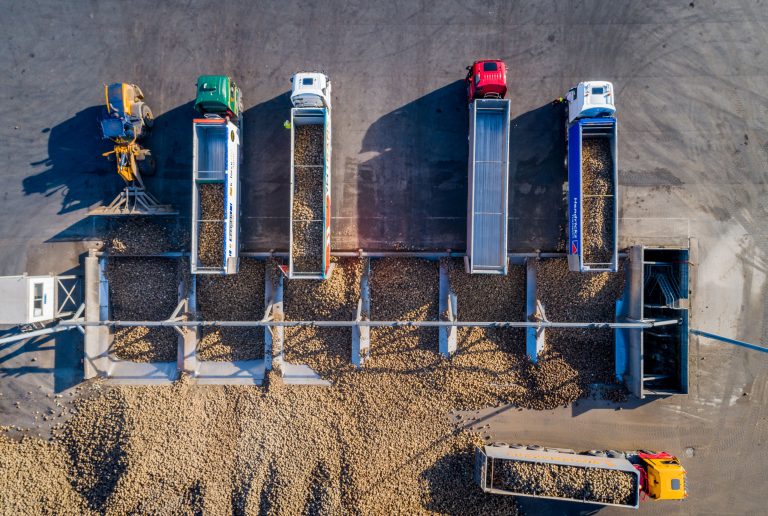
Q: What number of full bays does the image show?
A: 6